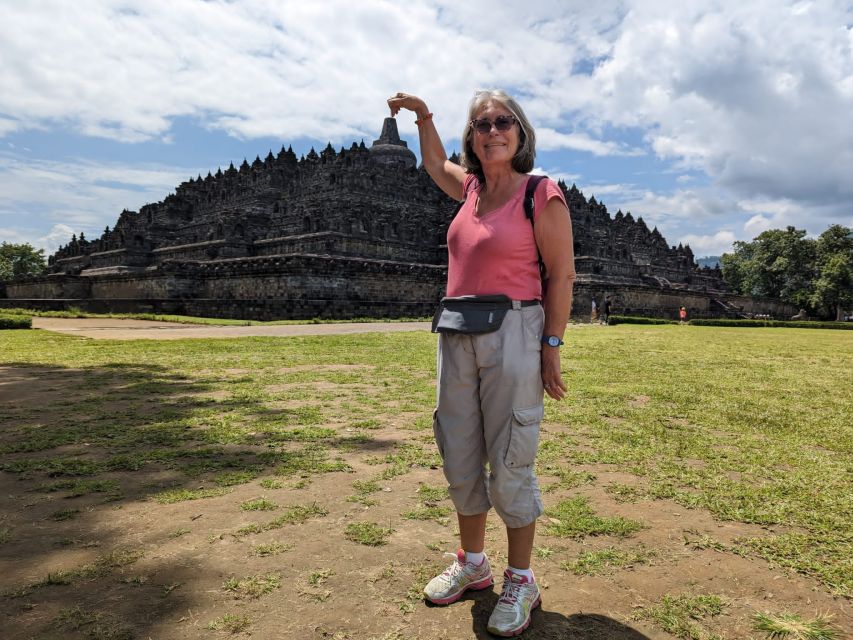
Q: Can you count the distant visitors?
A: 3